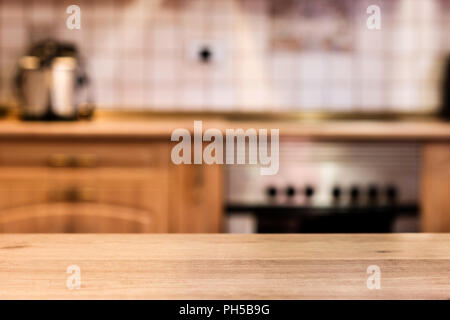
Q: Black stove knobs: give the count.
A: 7